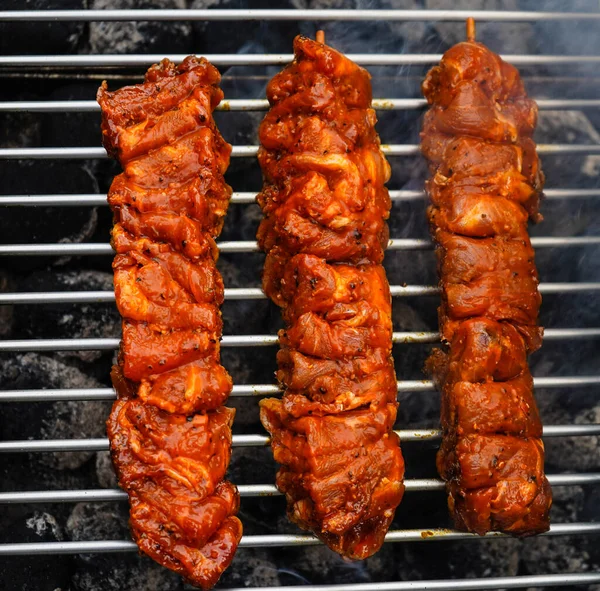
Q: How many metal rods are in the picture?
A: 13